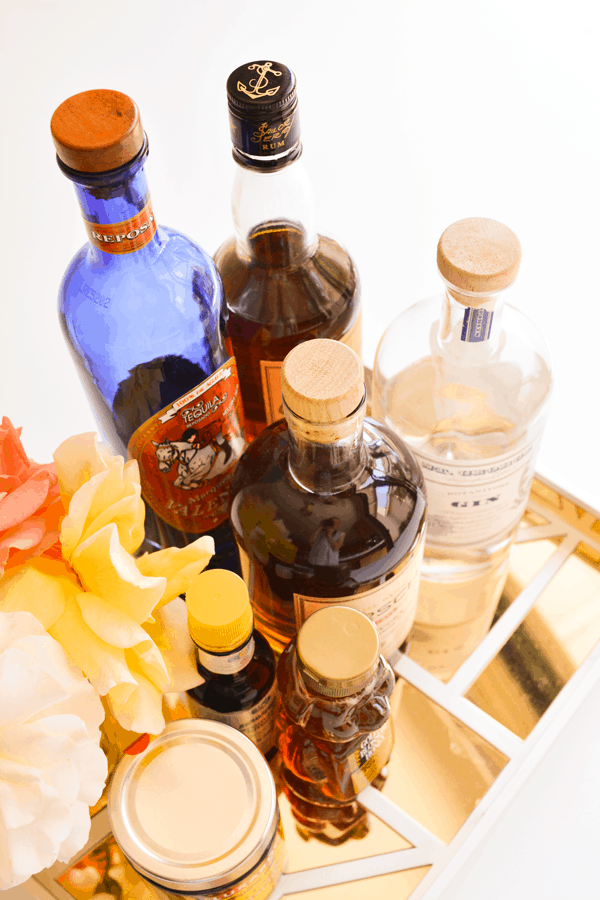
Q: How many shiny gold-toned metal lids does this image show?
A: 2